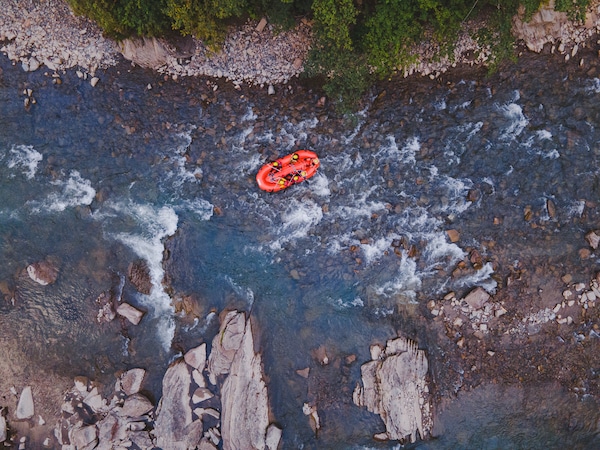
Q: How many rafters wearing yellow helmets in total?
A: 6